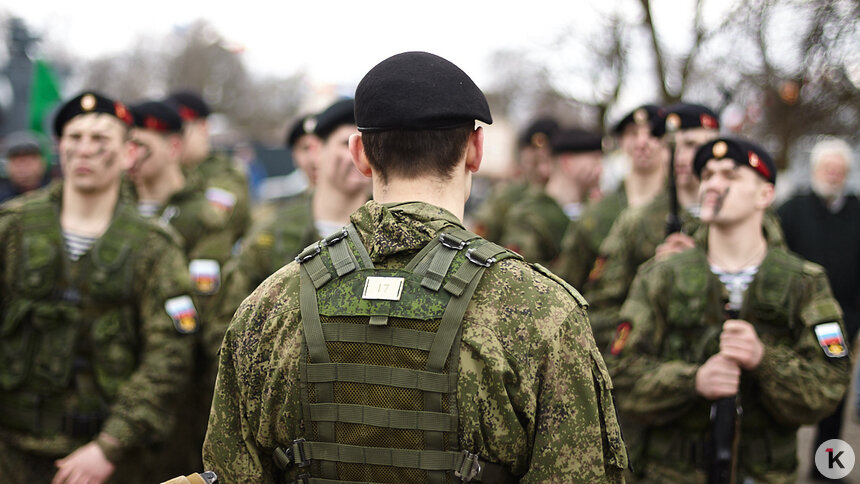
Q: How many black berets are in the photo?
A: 11